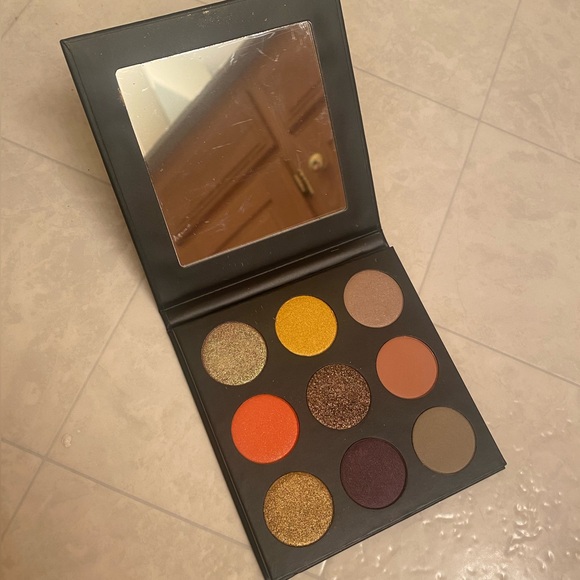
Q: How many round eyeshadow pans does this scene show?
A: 9